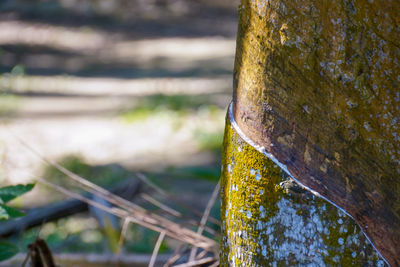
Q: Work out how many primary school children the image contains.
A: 0